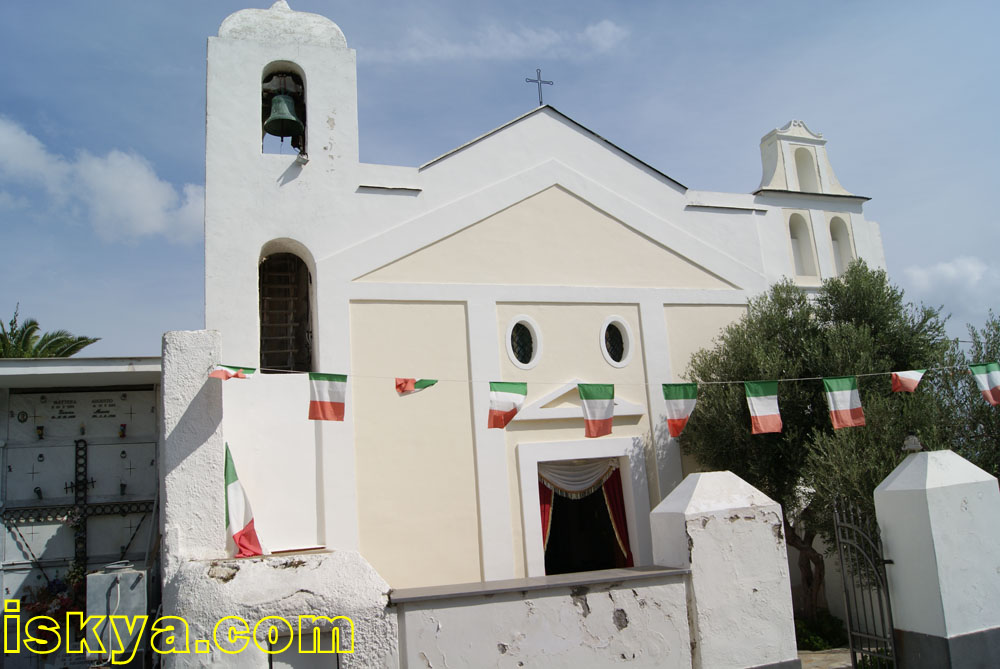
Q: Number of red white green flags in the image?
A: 11